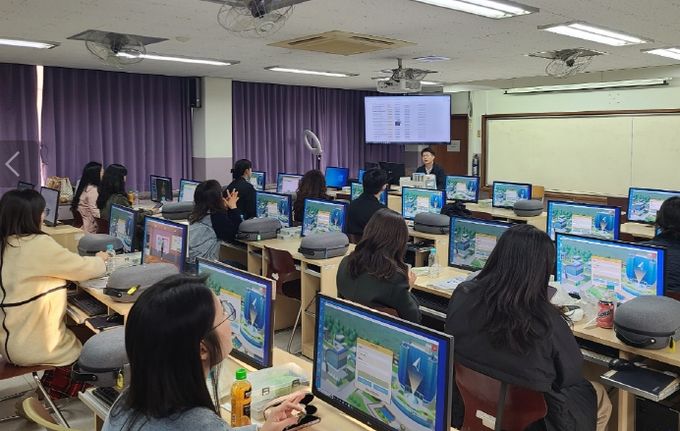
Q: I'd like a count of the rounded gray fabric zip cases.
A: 9